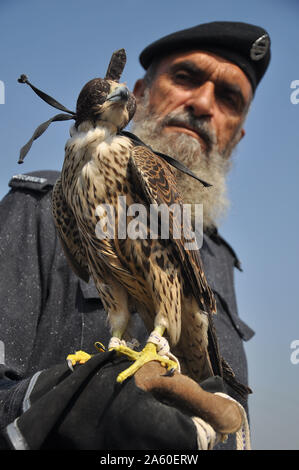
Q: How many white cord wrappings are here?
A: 2